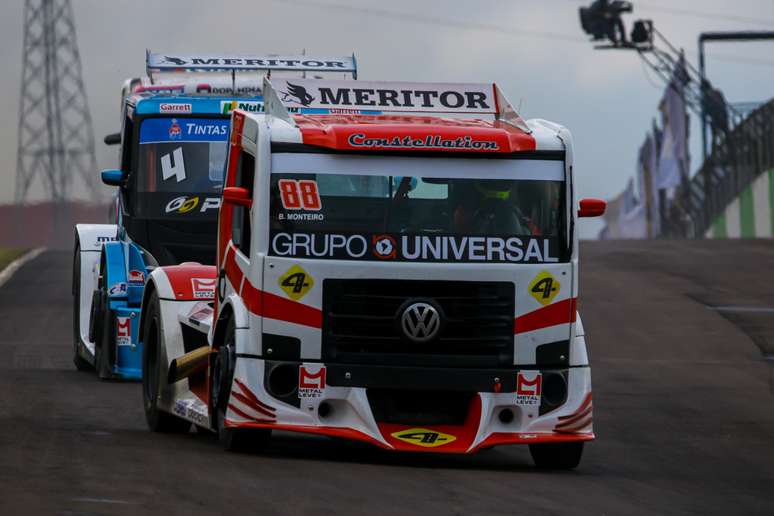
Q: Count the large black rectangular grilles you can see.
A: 1